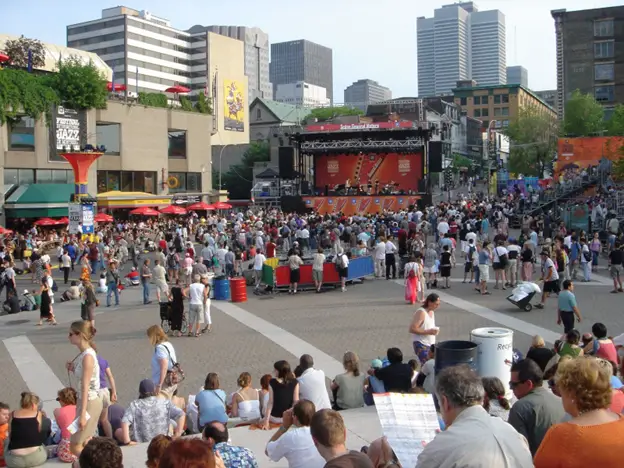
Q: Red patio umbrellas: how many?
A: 11